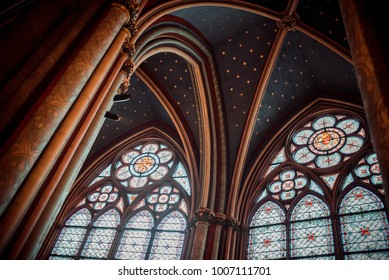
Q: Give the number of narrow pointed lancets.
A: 7